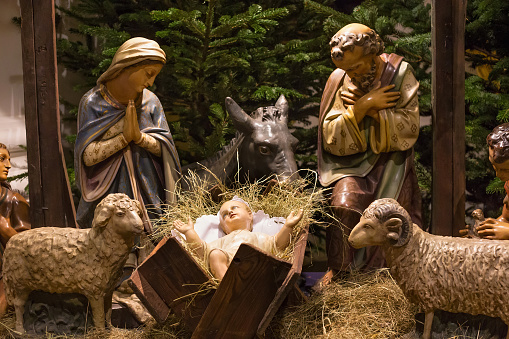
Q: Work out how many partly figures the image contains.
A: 2